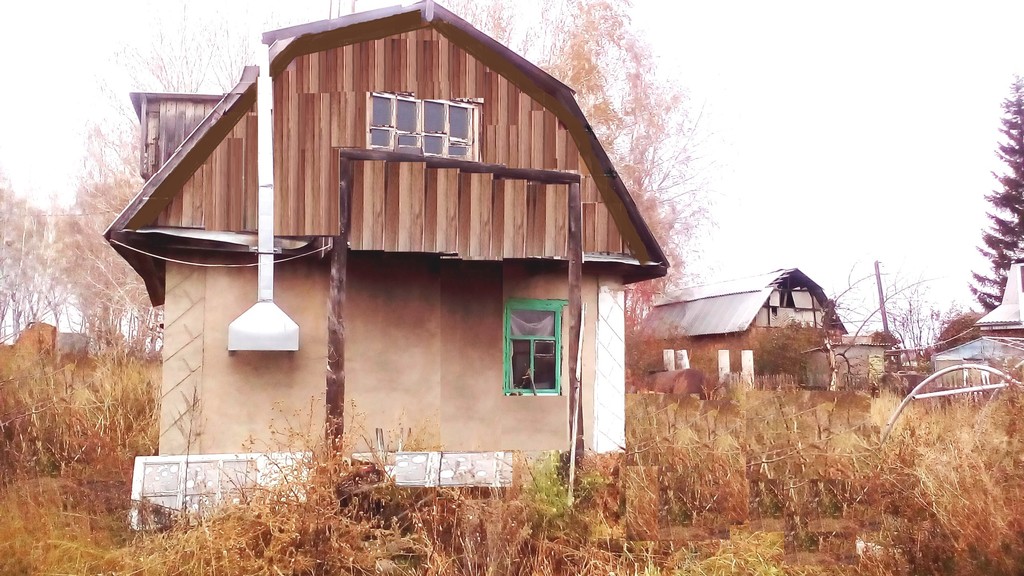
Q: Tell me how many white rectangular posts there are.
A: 4